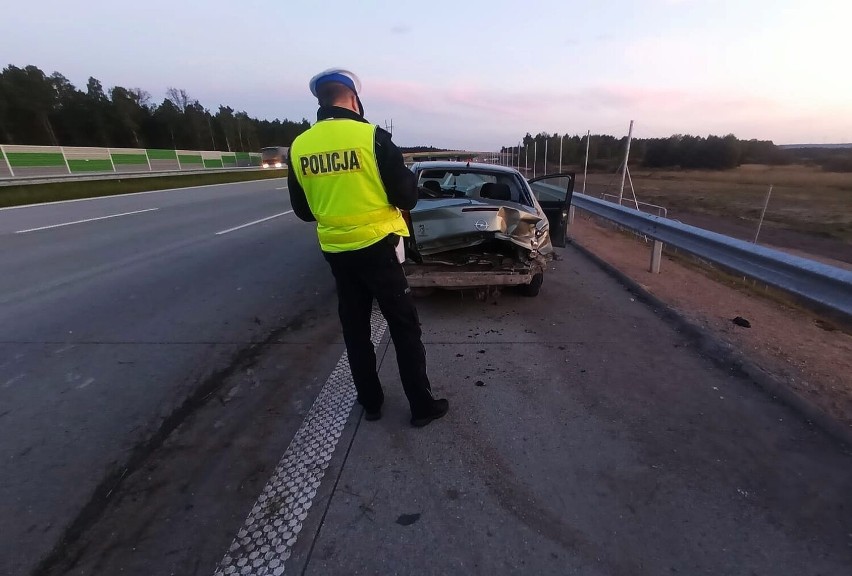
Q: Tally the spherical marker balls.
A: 0